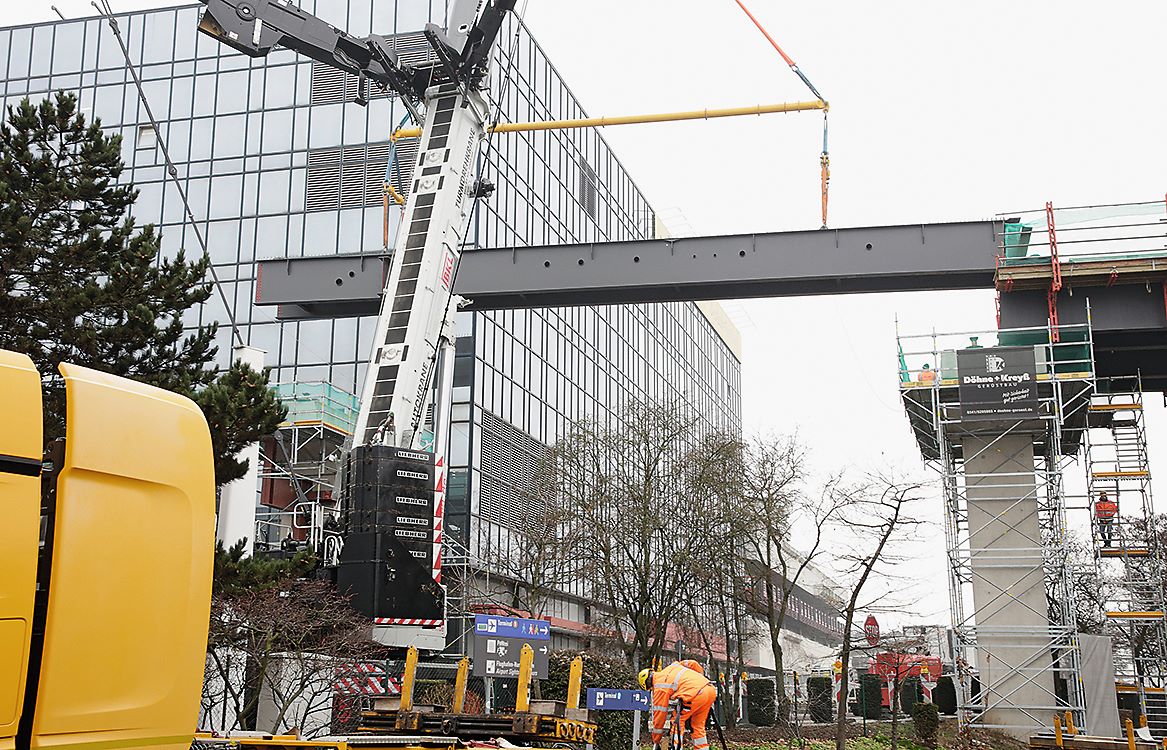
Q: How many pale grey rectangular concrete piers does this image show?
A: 1